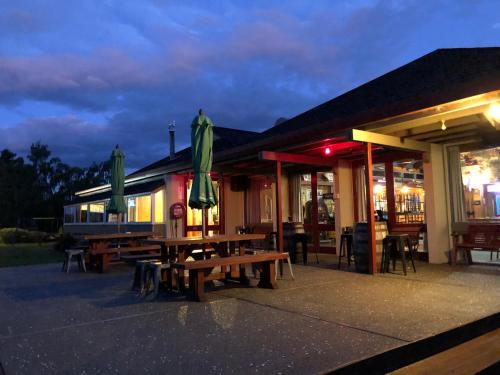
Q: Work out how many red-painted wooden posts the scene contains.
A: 2